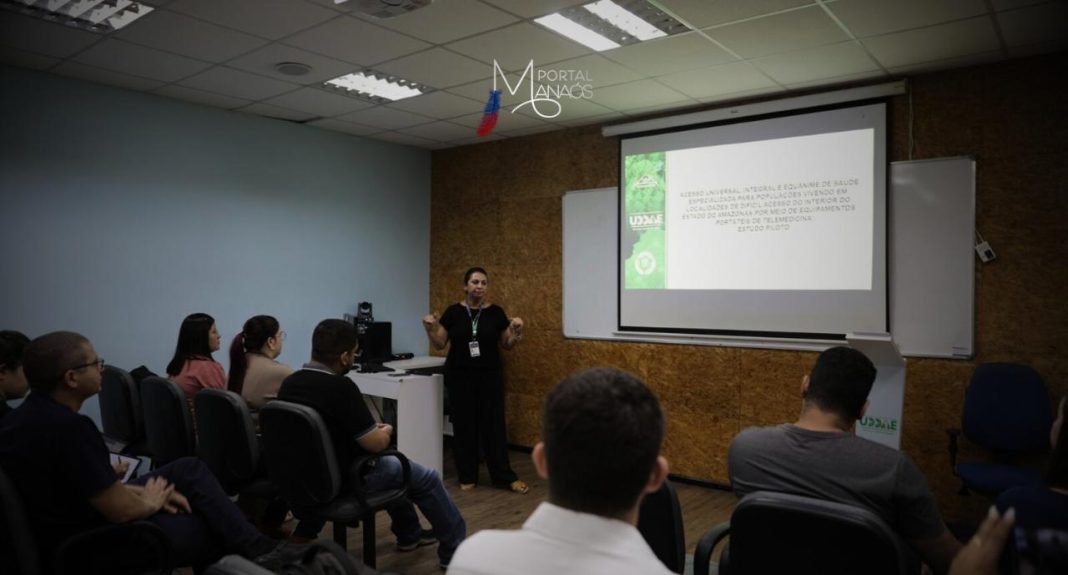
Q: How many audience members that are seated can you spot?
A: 8